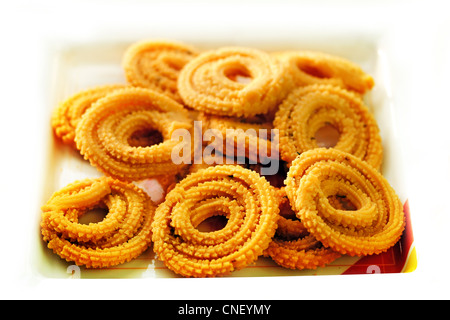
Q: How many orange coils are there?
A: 11